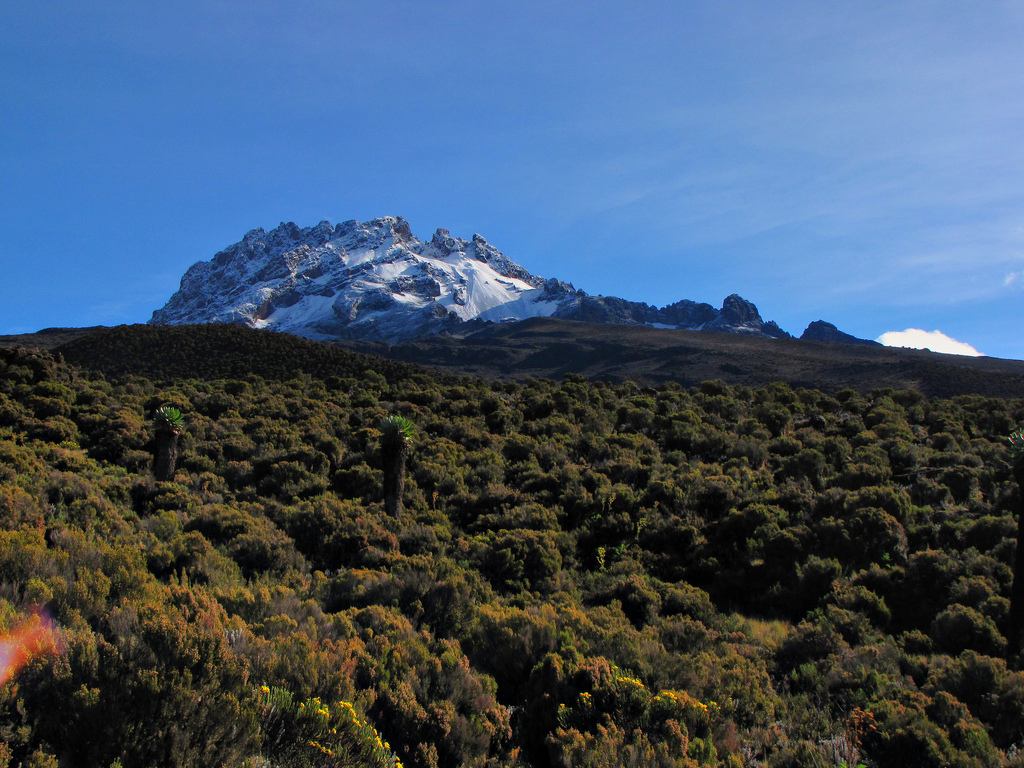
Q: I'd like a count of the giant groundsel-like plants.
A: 3